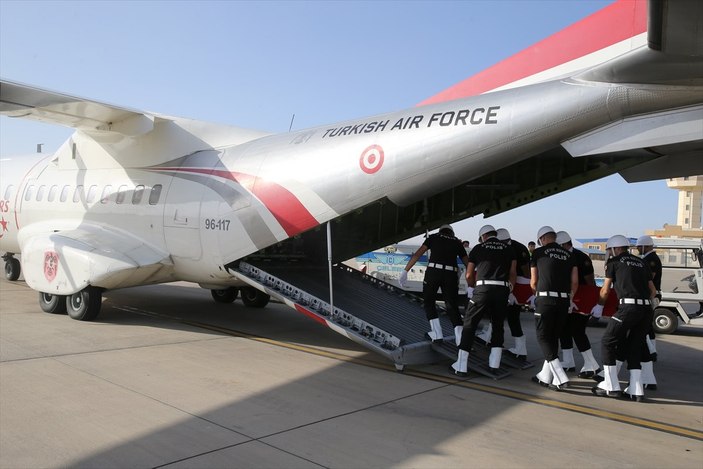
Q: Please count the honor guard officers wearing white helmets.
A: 7